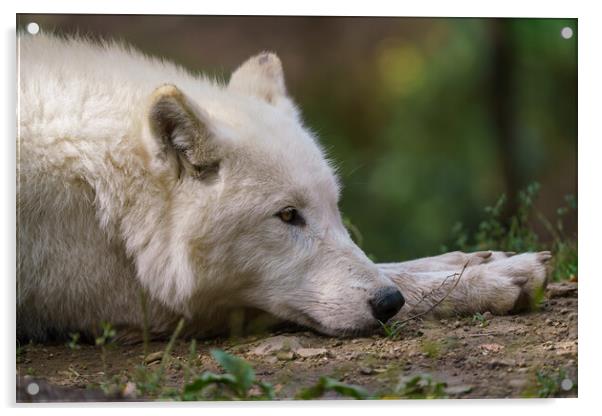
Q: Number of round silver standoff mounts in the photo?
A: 4